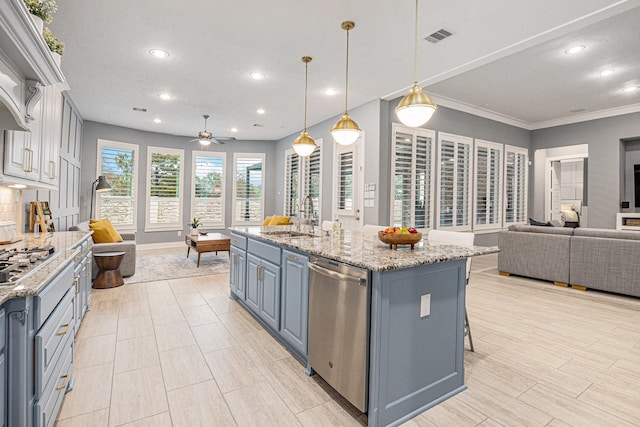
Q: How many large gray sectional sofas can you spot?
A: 1